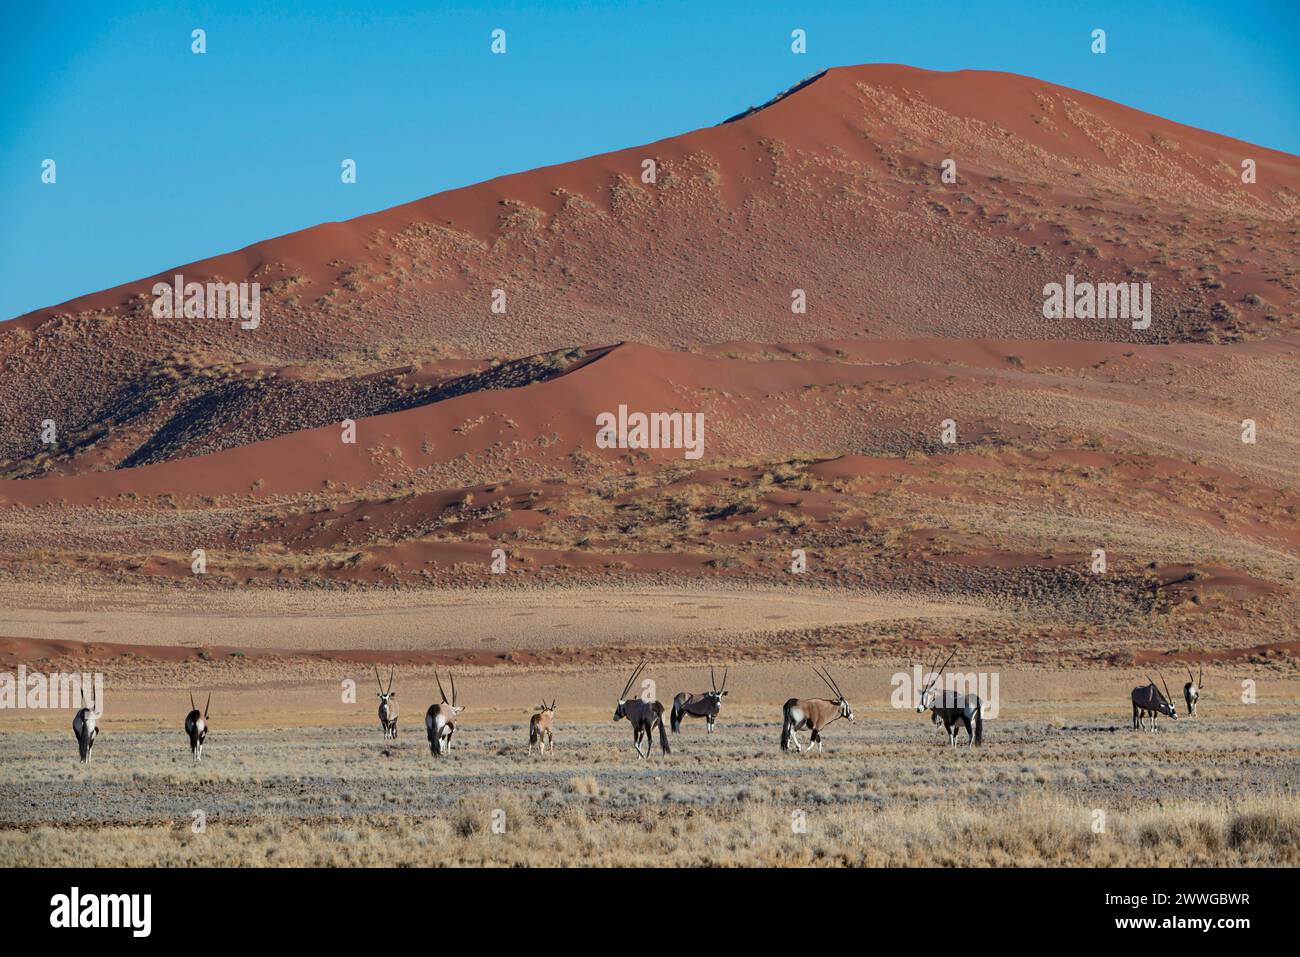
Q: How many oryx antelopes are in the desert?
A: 11